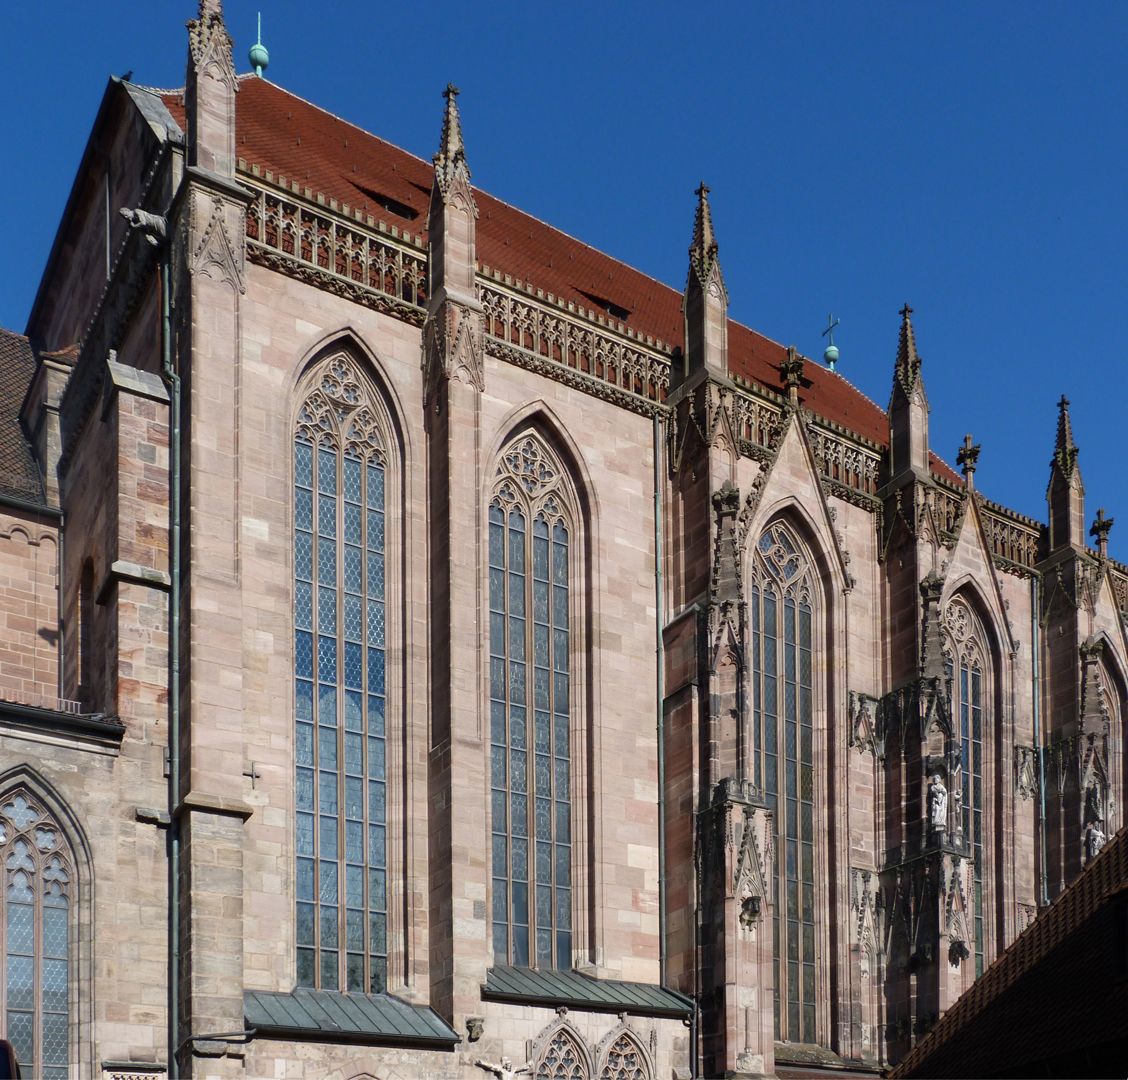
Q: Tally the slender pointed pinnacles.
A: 5